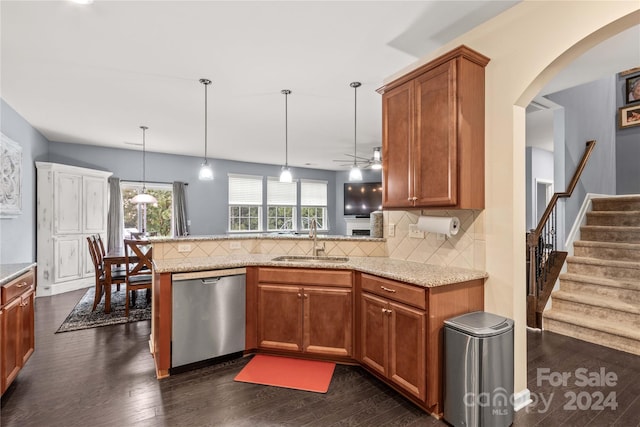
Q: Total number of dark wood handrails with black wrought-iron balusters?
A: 1